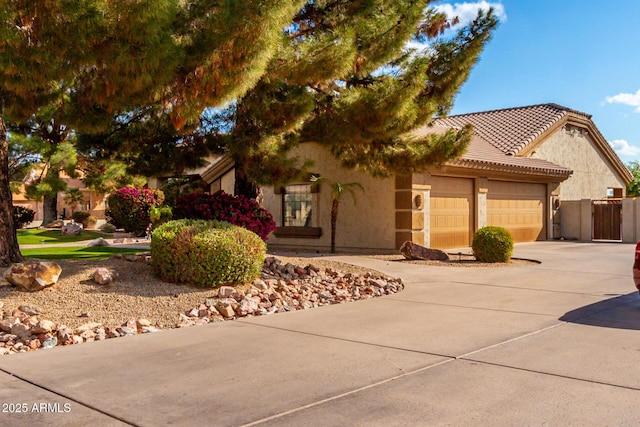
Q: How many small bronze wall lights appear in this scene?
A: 2